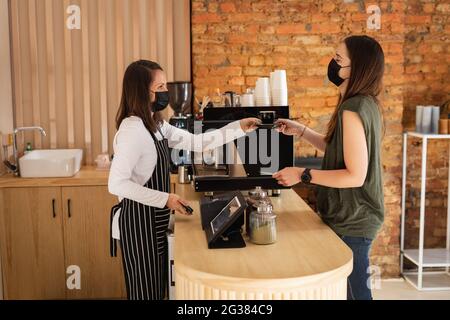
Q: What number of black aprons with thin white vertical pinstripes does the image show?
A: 1